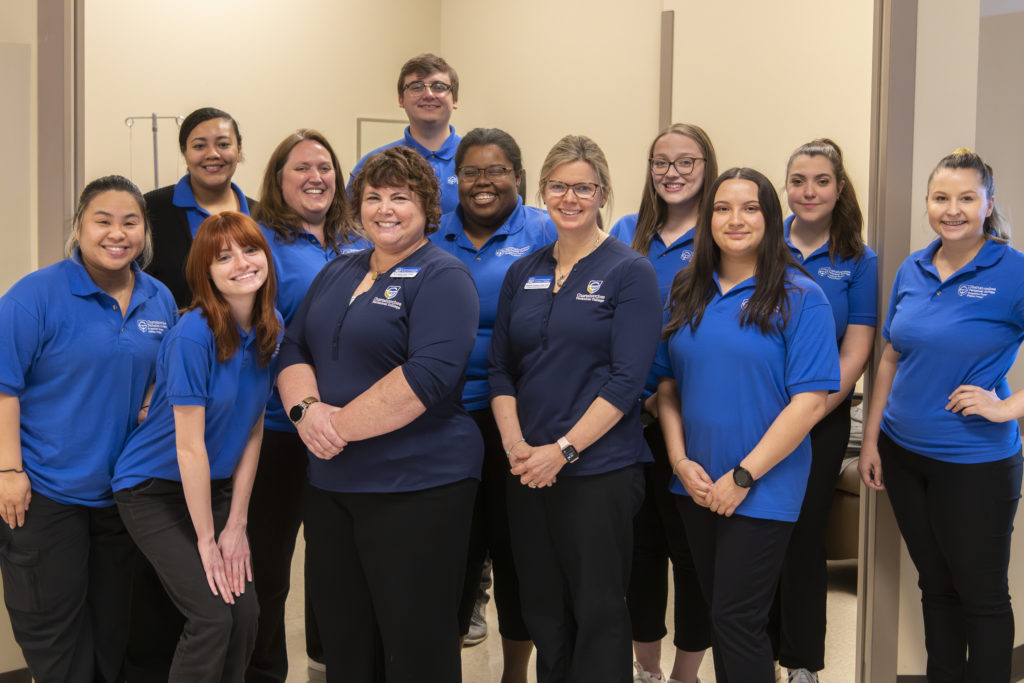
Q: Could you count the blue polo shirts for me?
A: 10